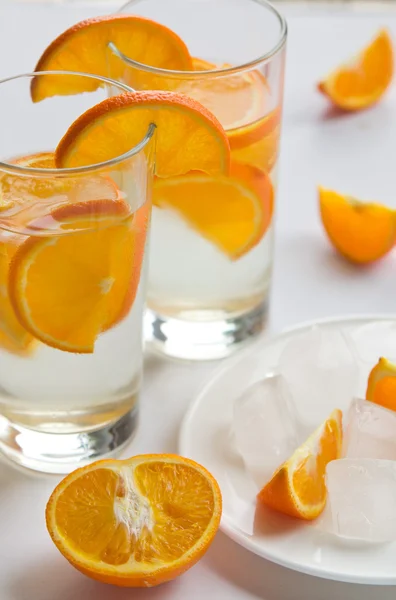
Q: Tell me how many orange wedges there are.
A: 4